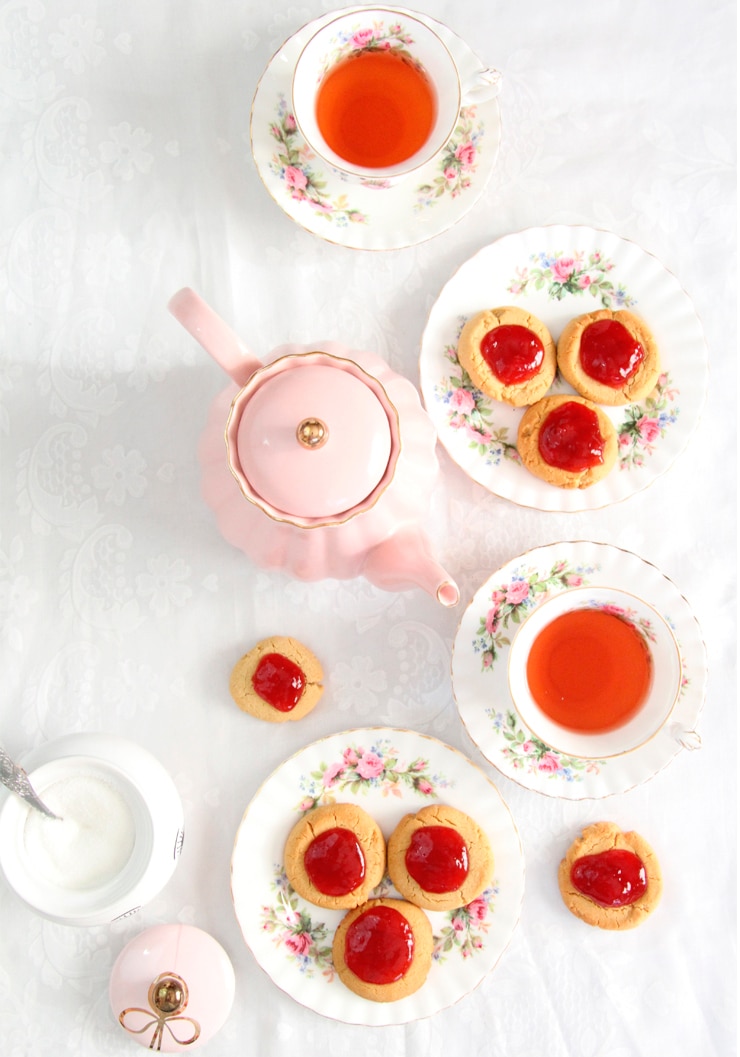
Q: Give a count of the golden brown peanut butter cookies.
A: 8